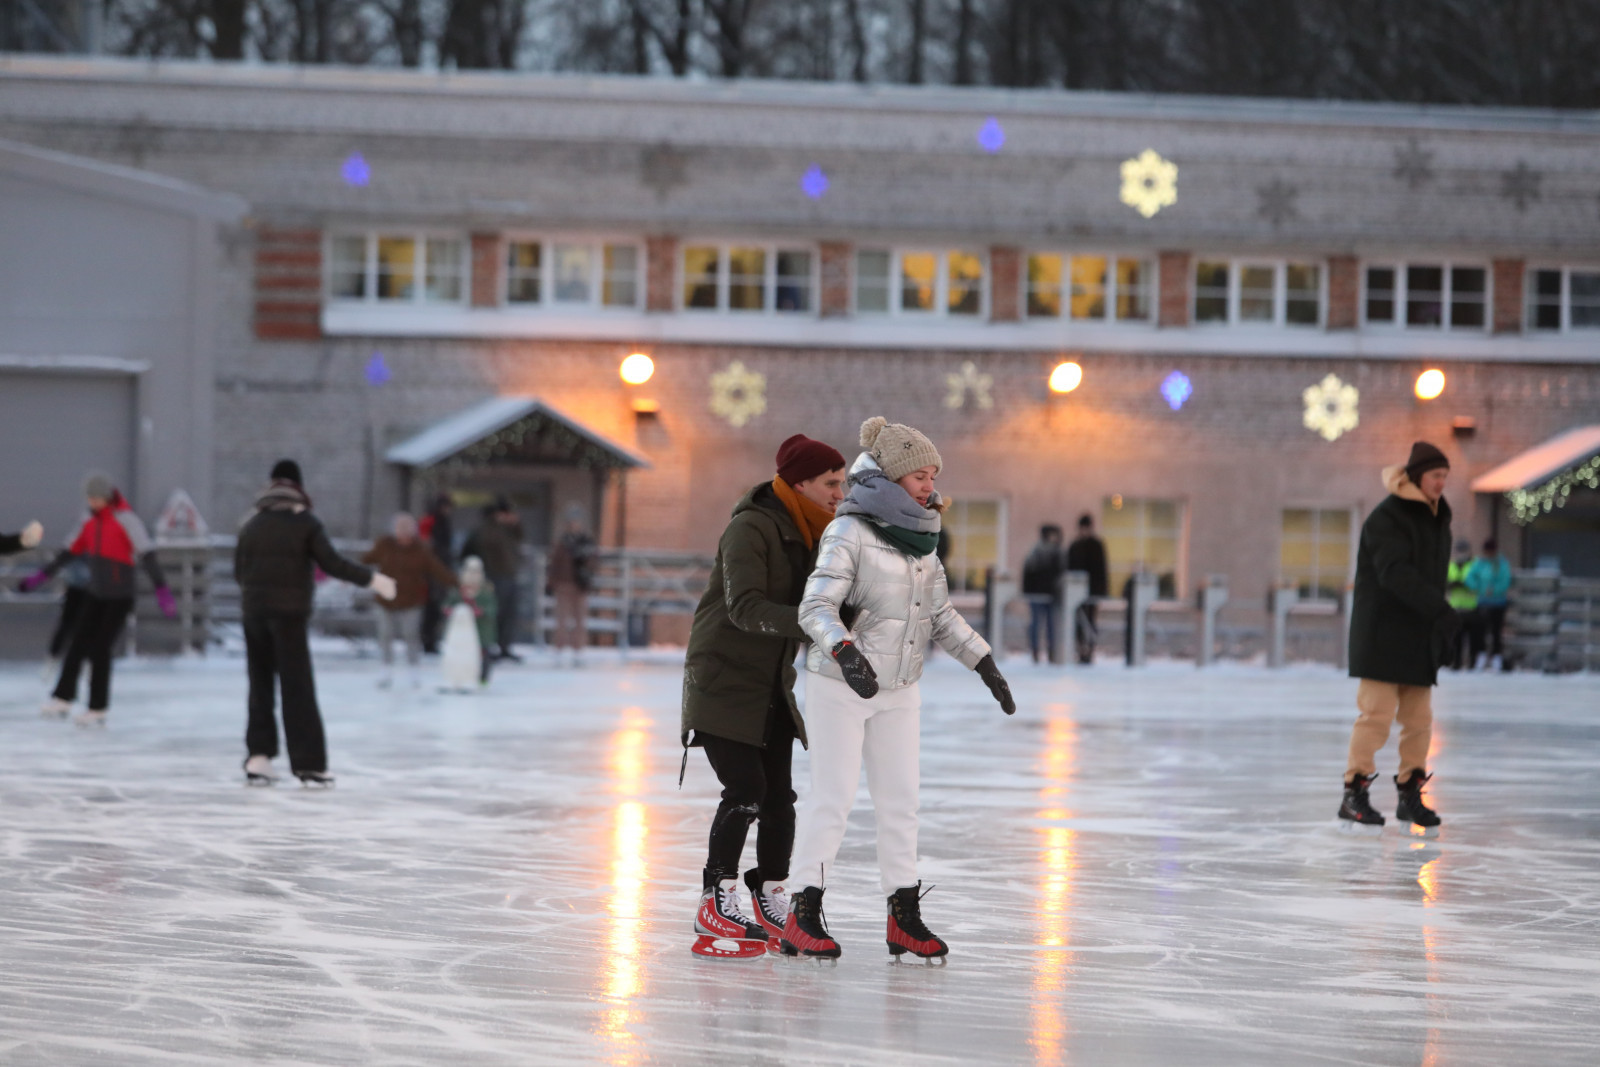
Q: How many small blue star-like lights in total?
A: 5